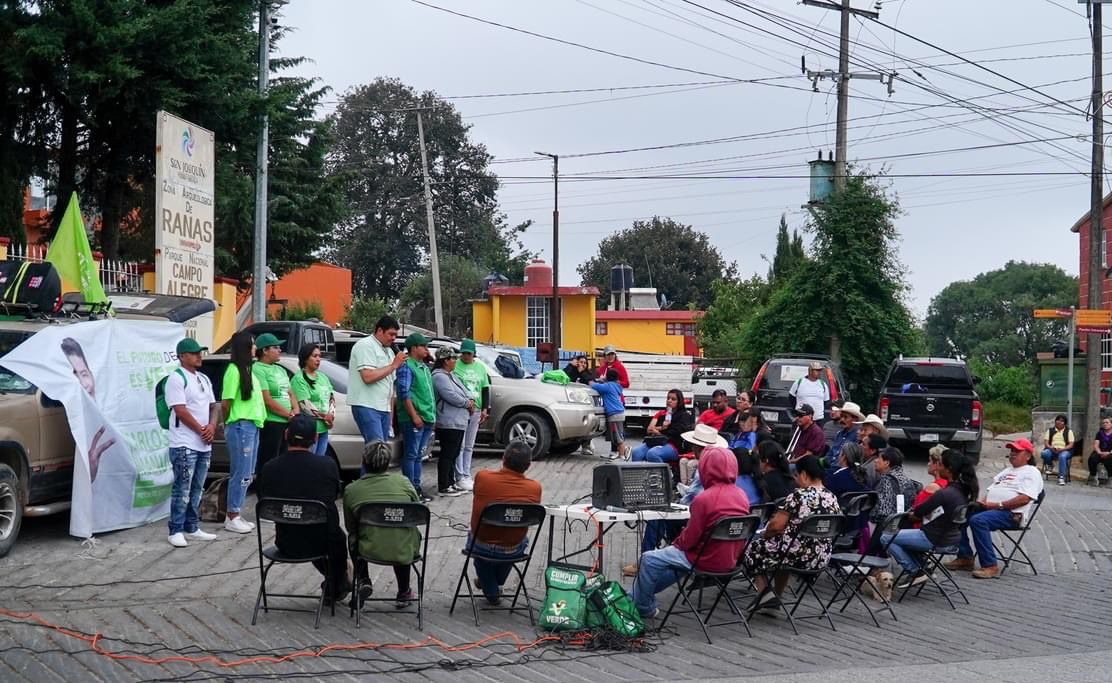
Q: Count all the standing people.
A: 12